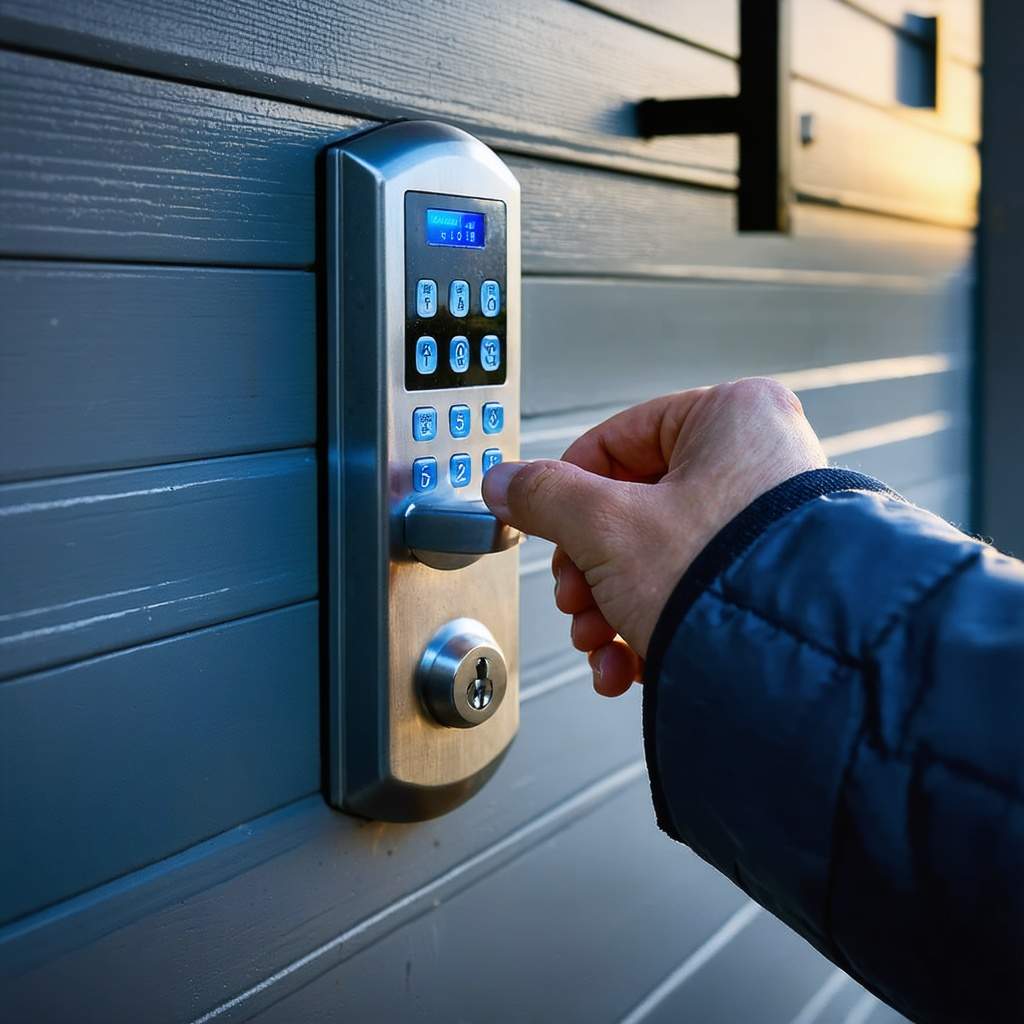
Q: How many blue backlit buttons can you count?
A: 12